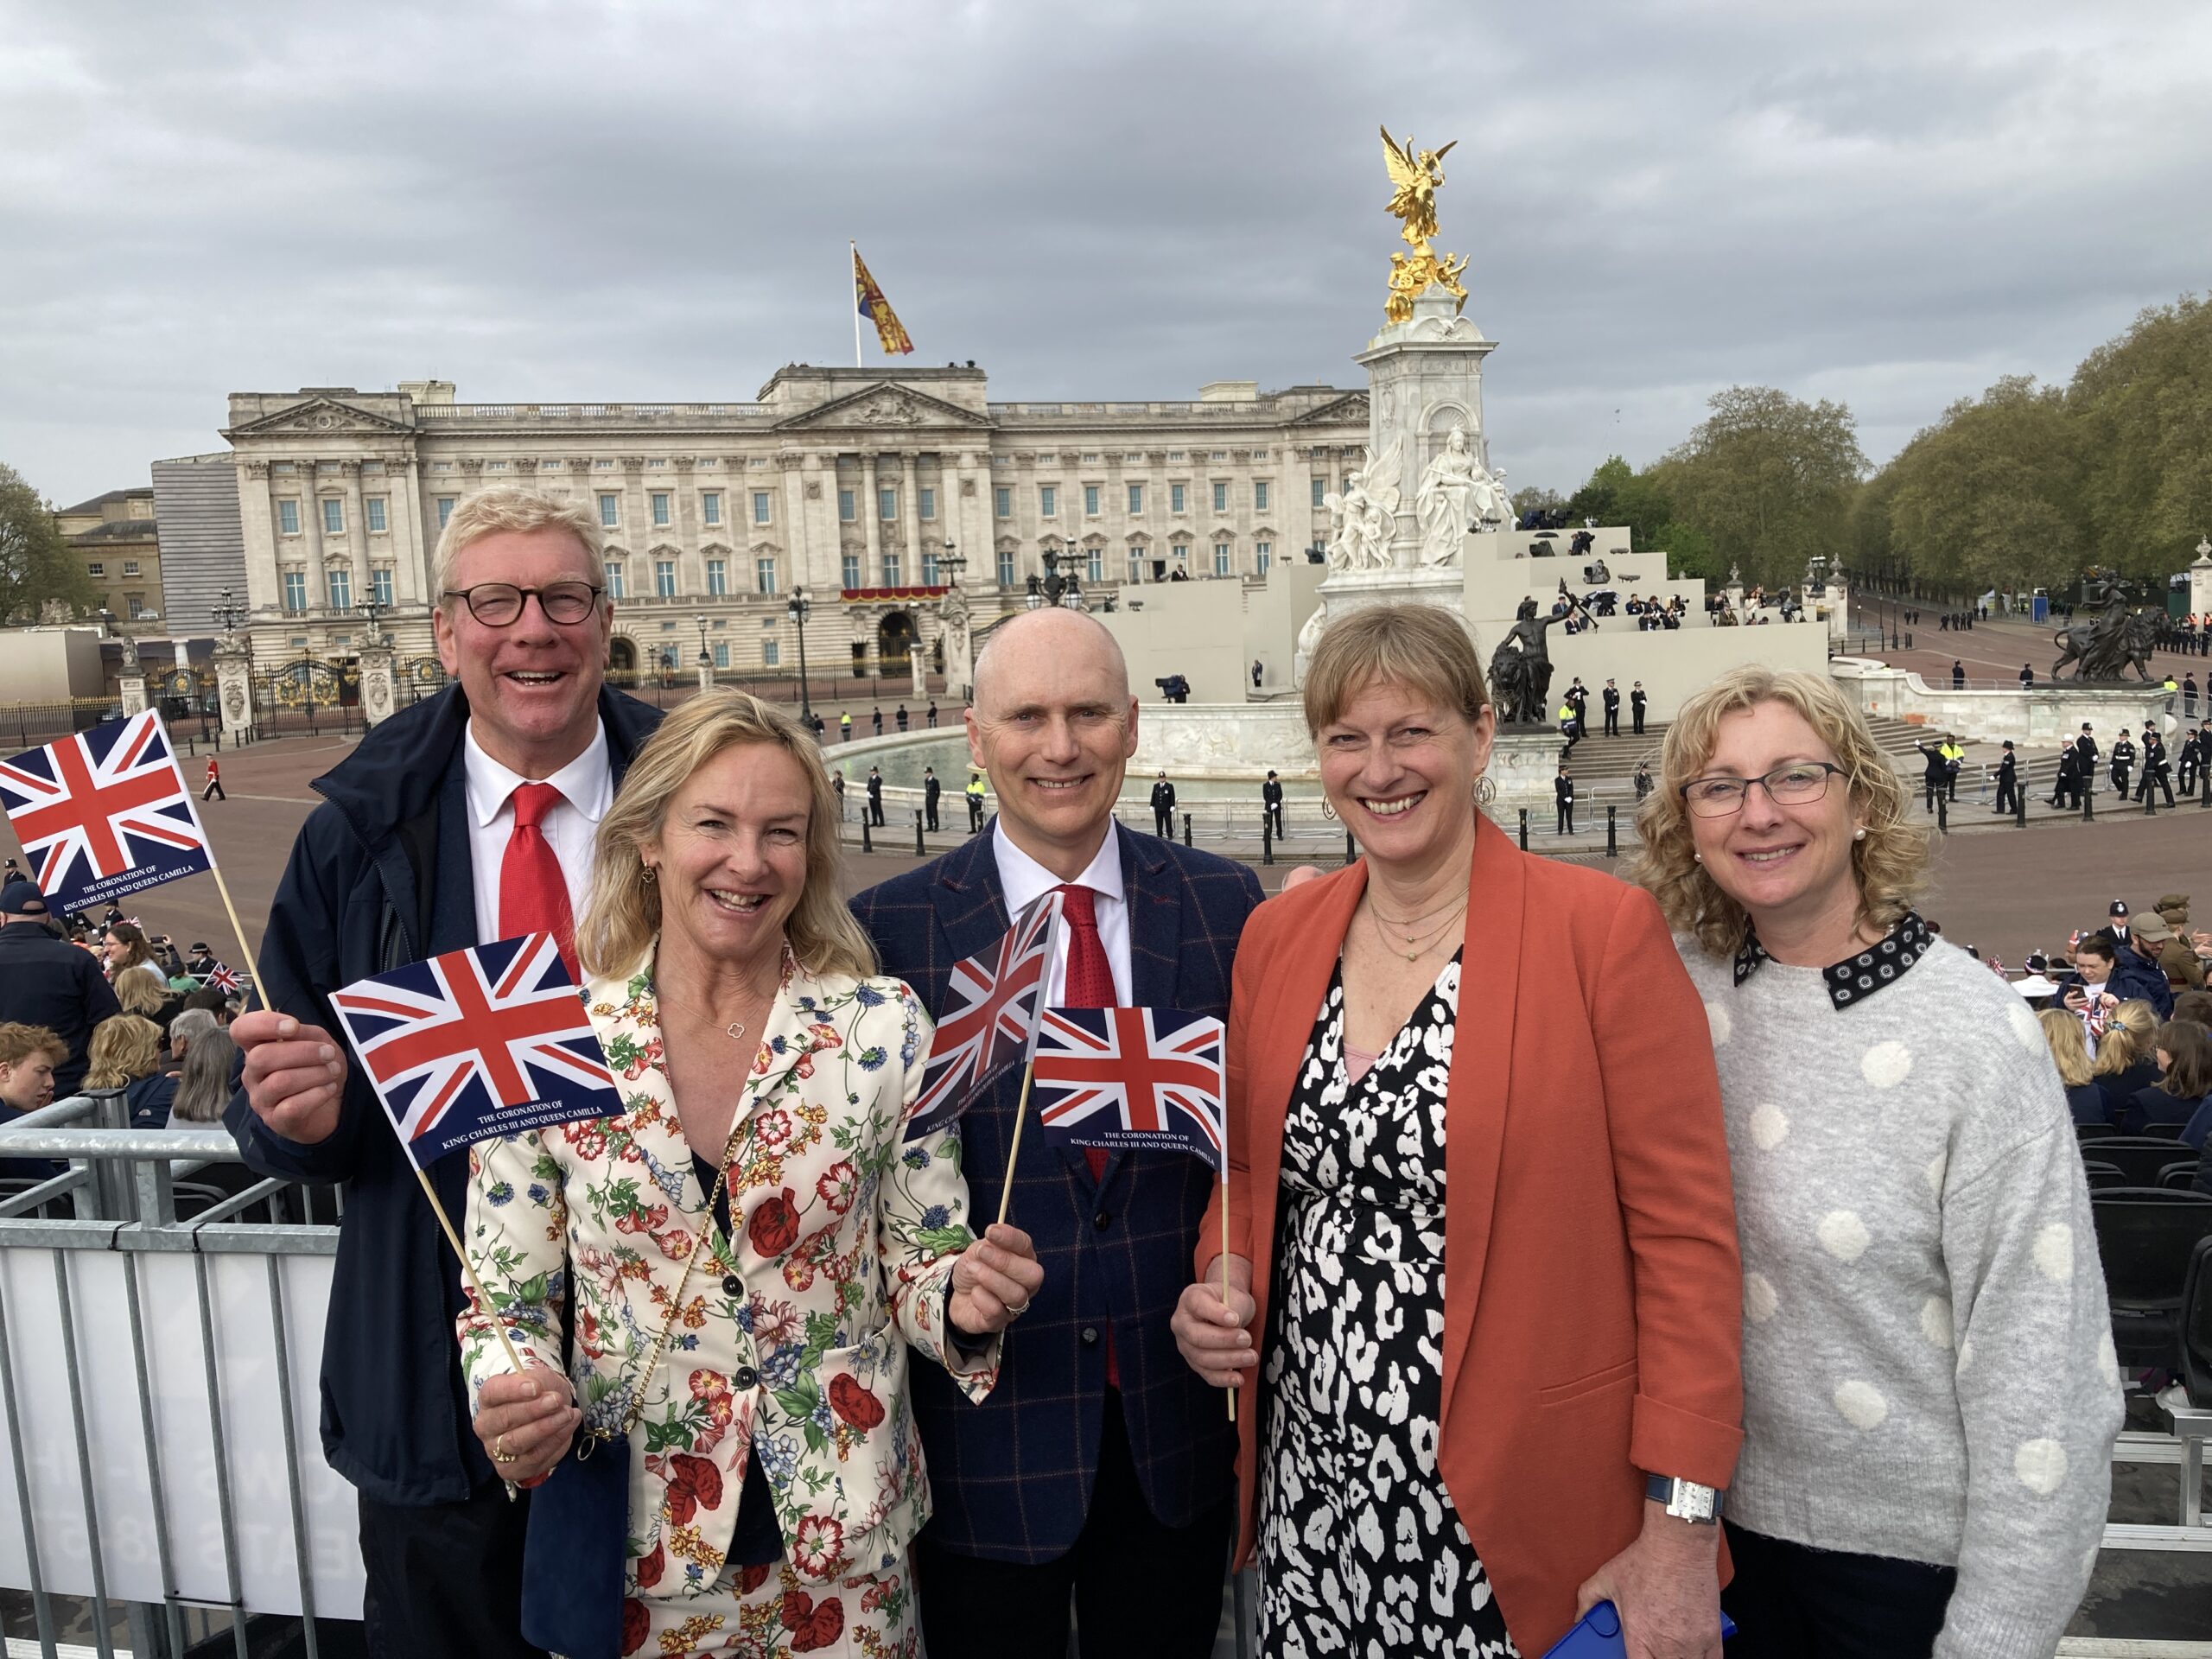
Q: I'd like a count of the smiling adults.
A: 5